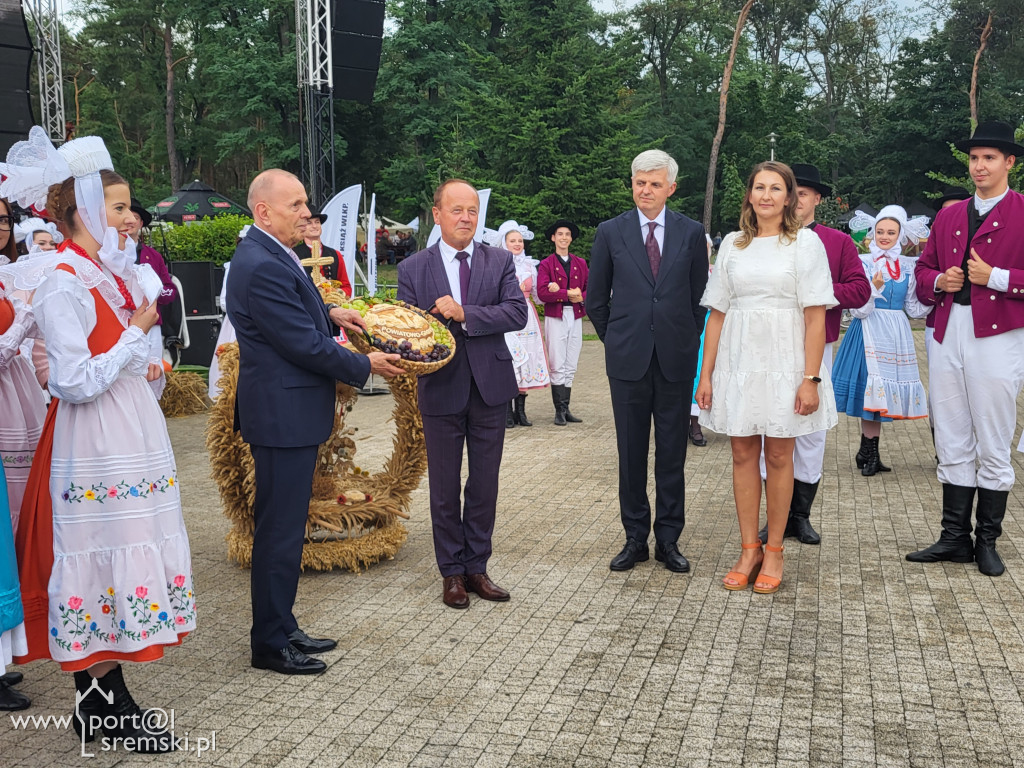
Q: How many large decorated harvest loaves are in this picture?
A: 1